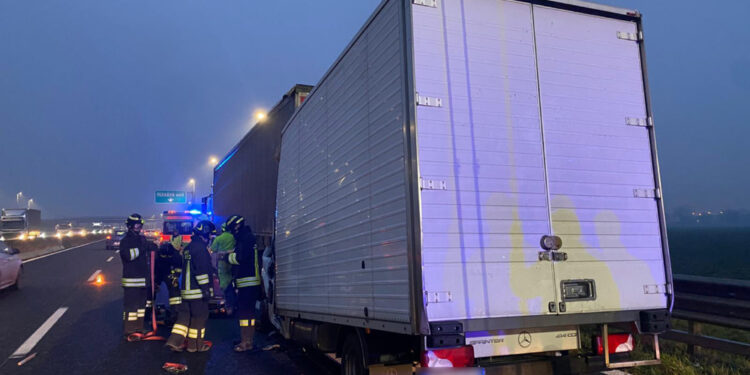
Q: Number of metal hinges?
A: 8